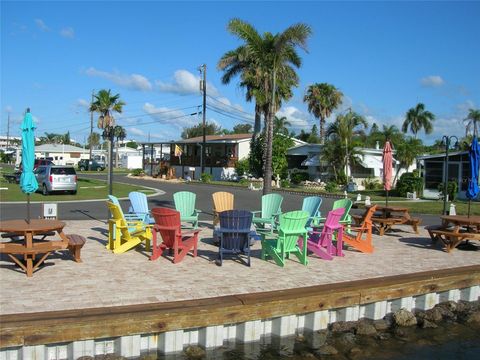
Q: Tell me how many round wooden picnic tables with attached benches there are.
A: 3